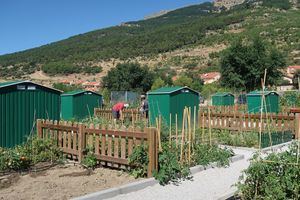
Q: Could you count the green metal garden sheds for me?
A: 5